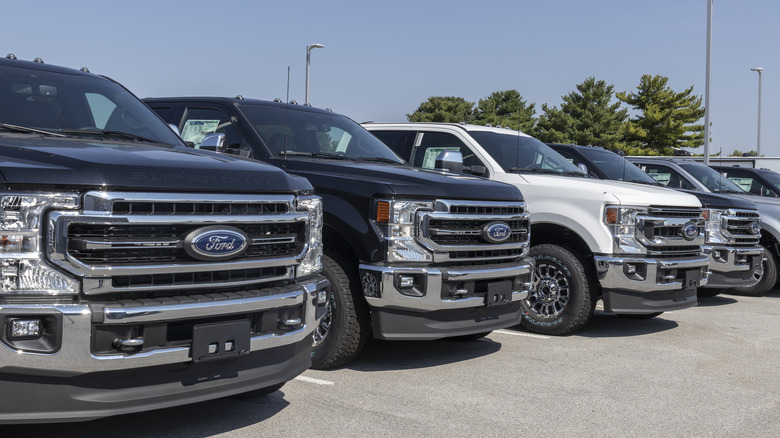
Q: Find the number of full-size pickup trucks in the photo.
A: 6